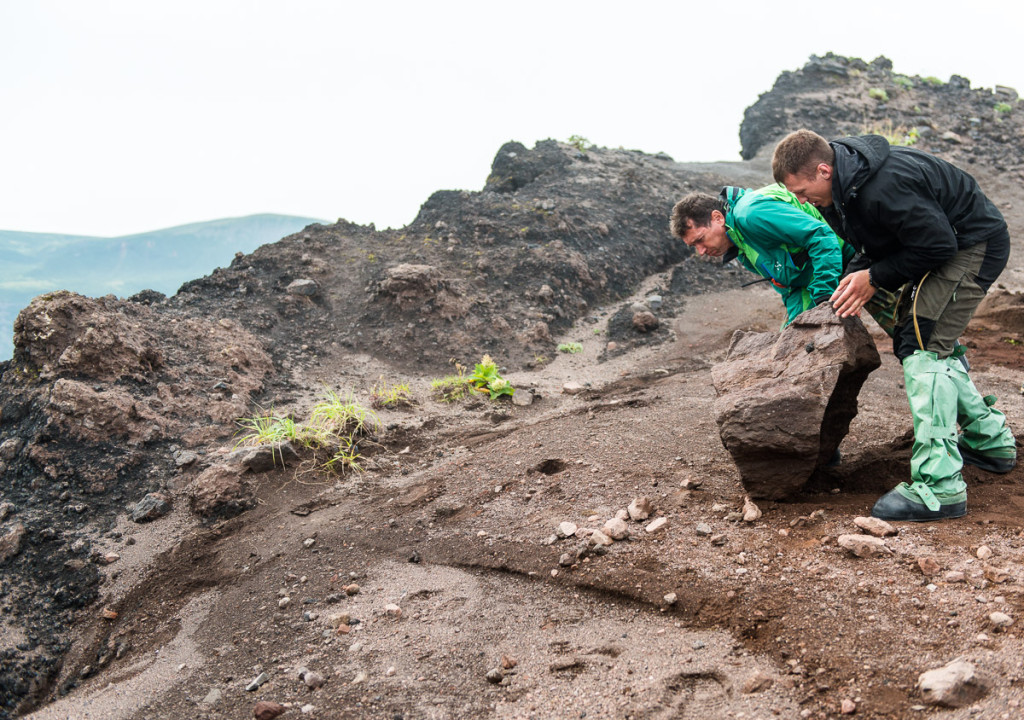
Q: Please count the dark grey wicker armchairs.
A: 0